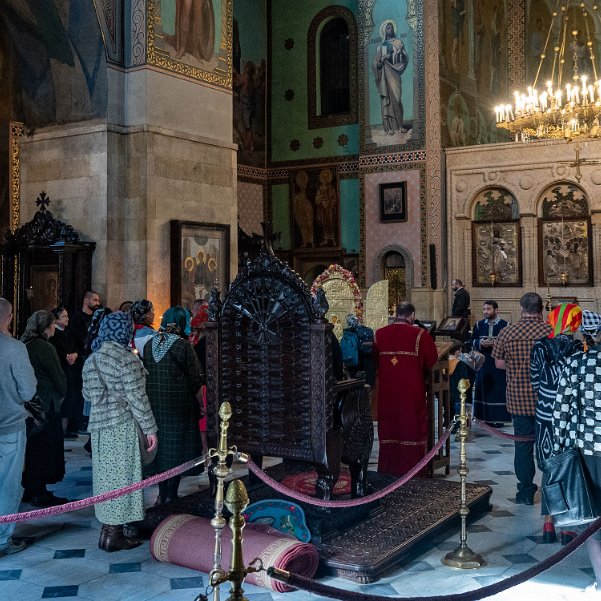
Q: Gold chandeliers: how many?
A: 1